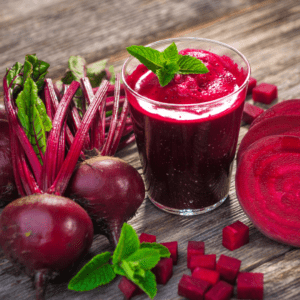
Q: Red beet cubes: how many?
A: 15